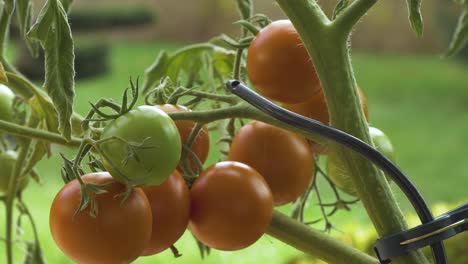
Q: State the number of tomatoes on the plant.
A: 11